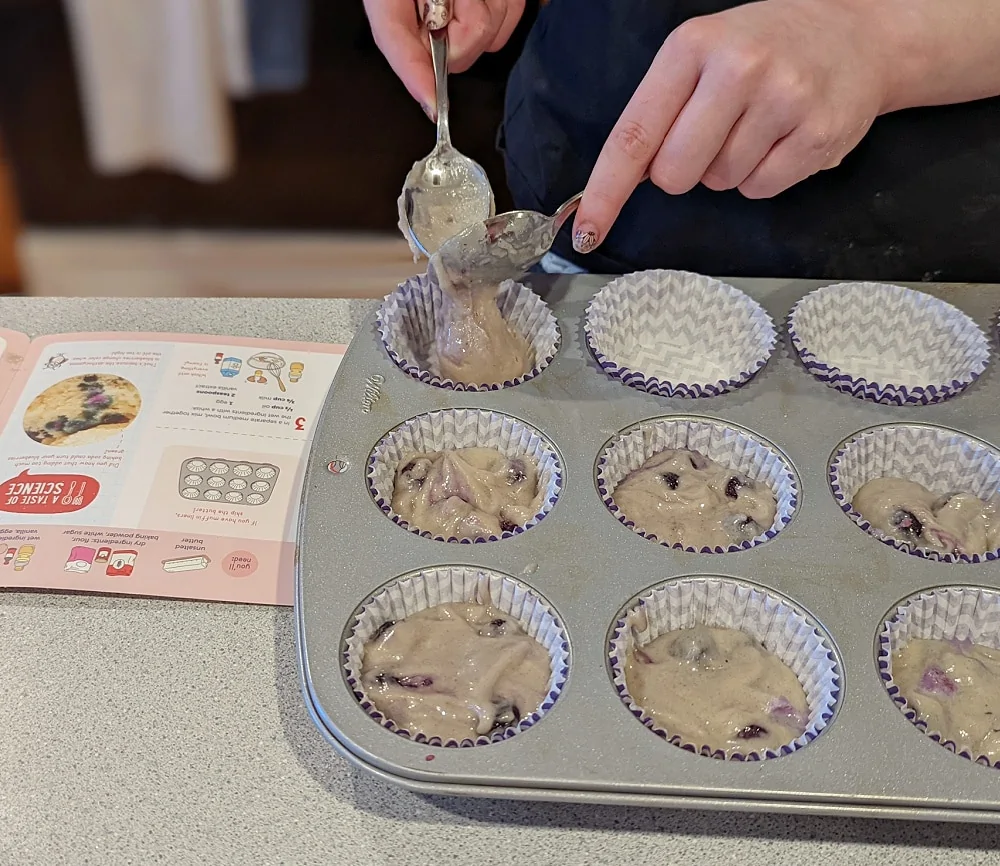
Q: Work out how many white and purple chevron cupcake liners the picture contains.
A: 9